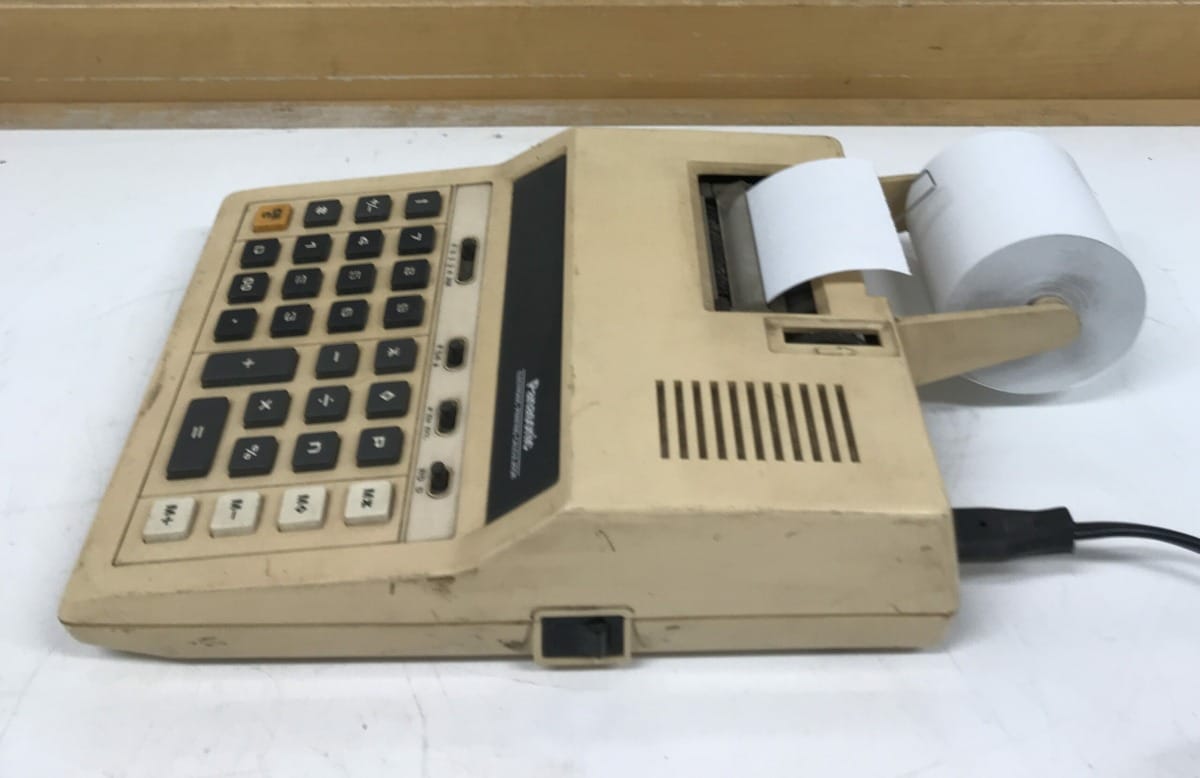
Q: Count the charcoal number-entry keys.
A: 12